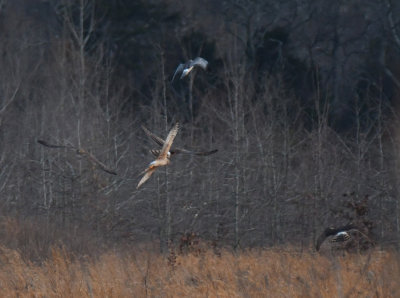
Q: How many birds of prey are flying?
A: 5